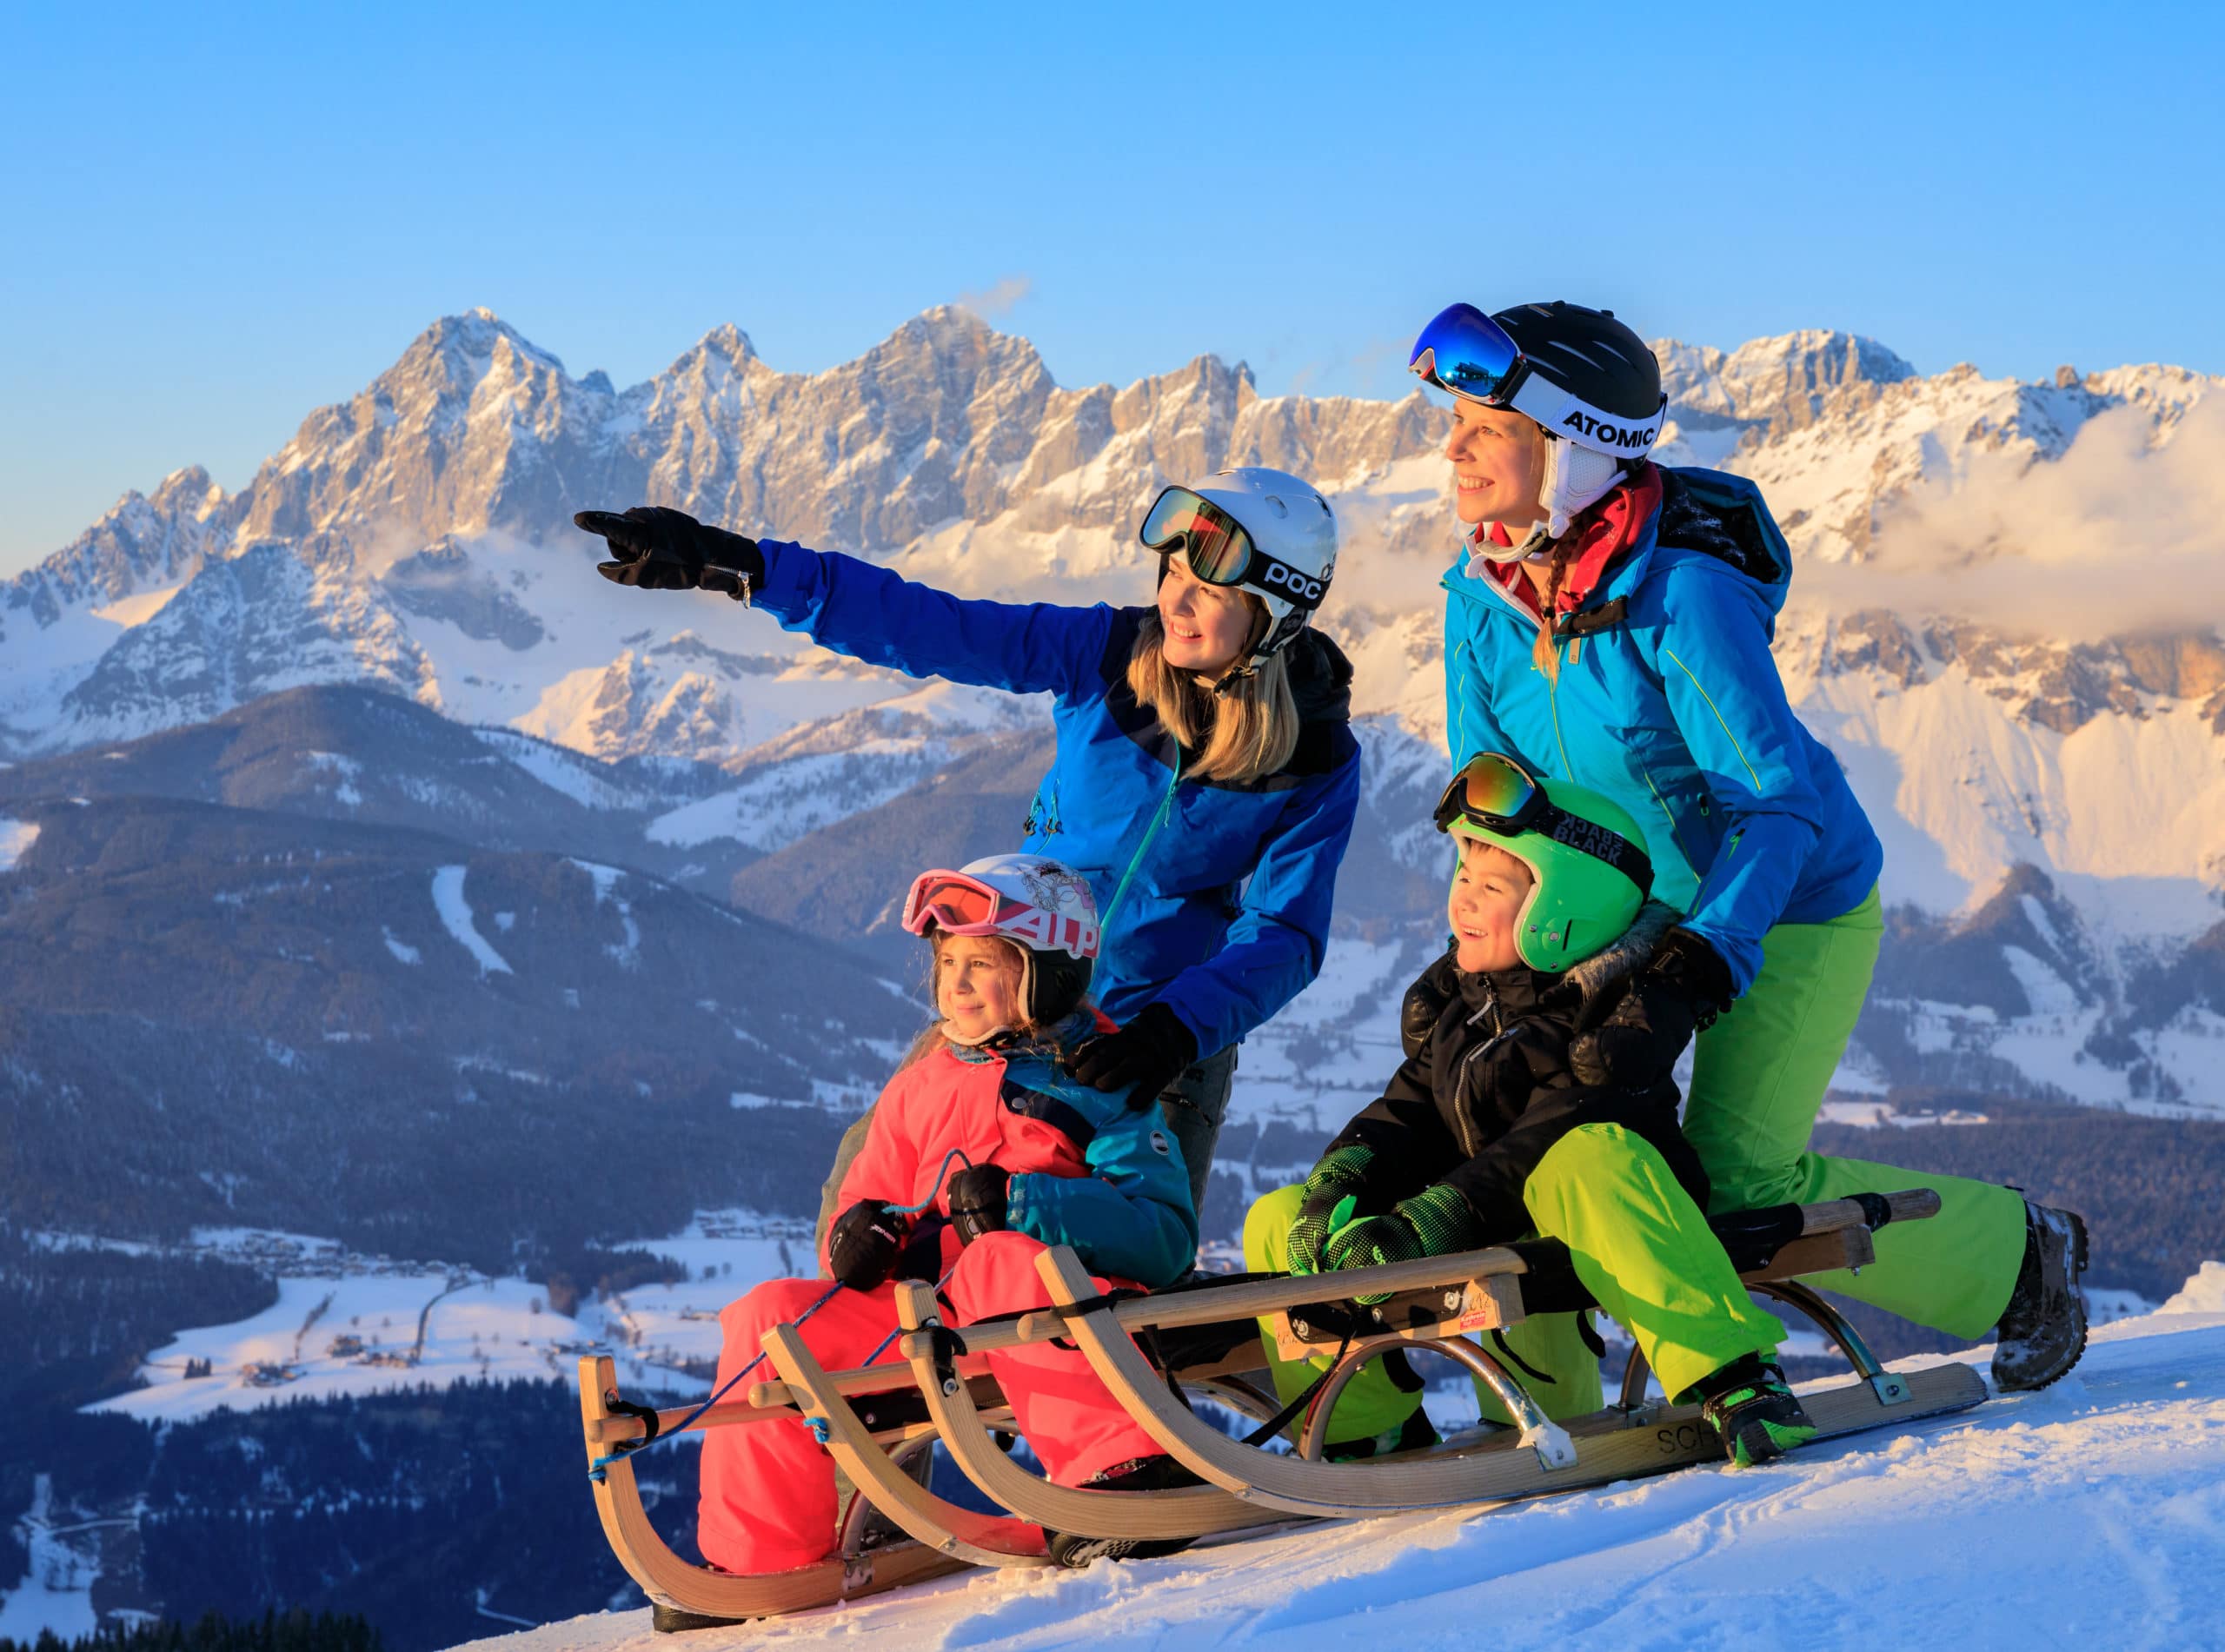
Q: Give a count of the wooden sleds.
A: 2